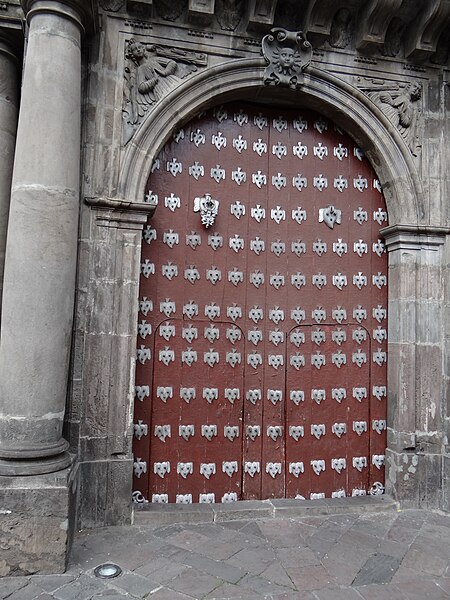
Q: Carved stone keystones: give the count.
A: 1